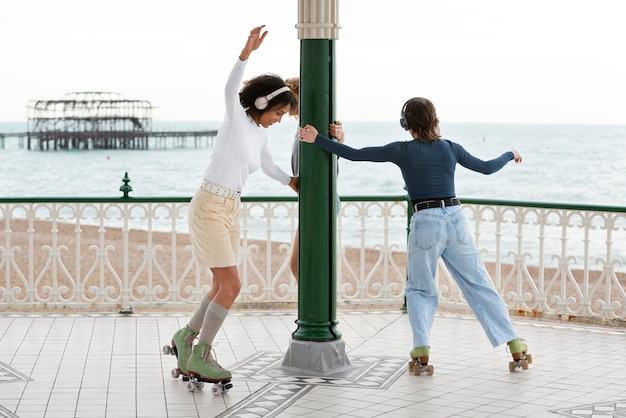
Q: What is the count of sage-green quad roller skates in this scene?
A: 4